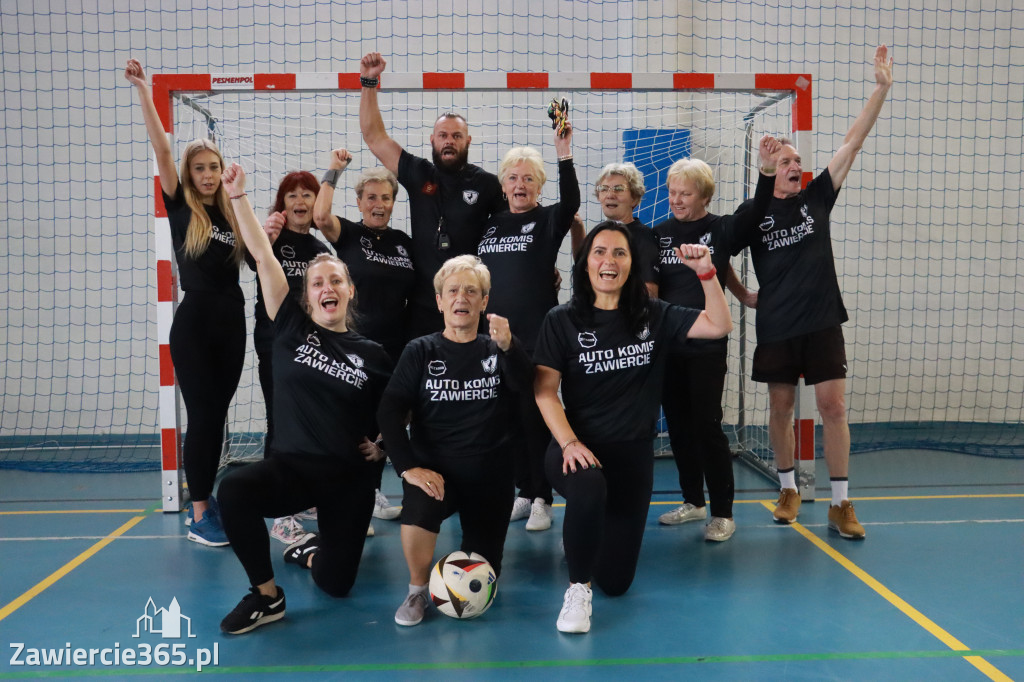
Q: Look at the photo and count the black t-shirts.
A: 11